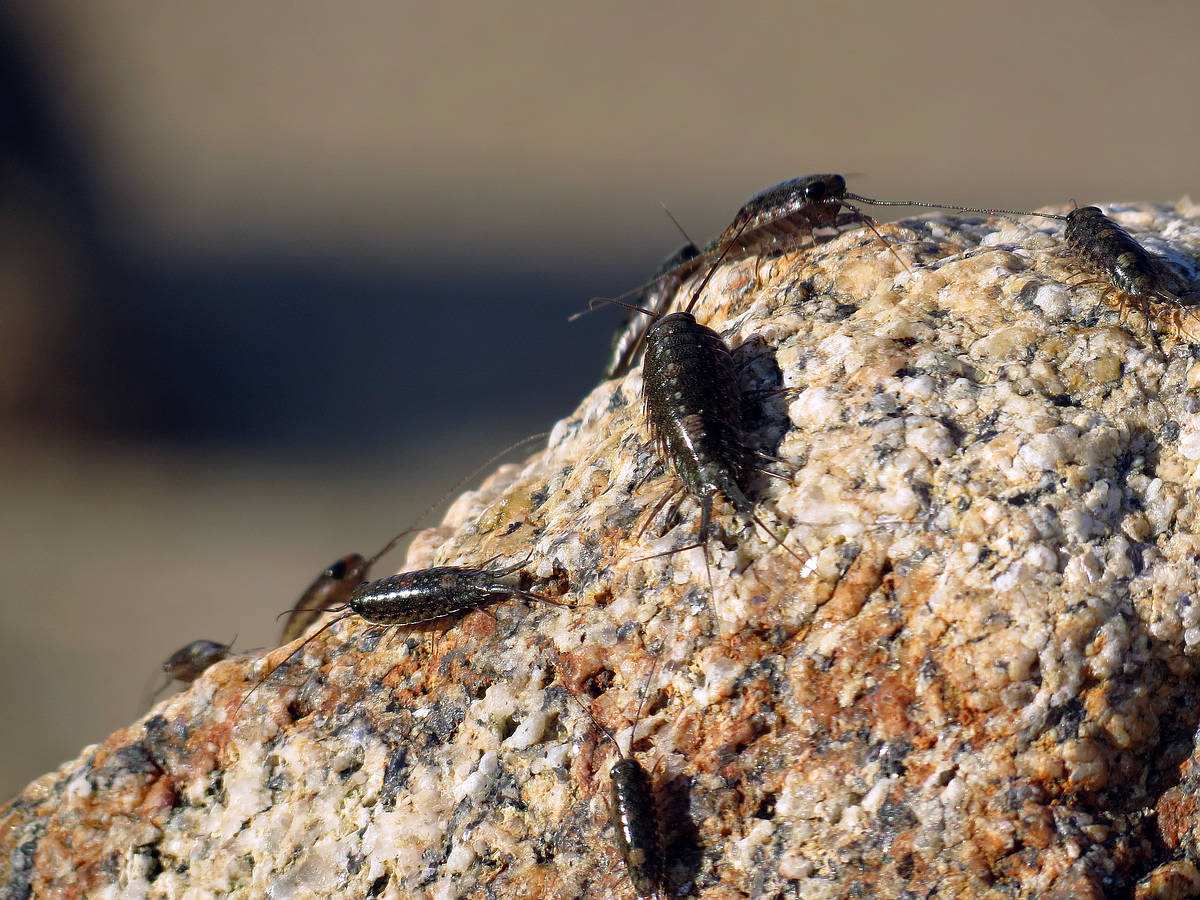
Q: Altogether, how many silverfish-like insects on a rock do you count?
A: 8